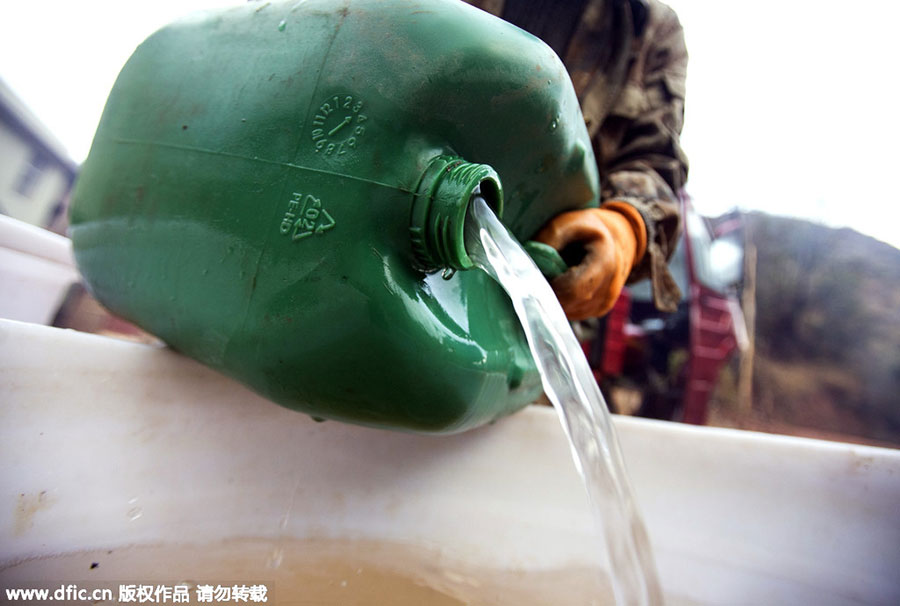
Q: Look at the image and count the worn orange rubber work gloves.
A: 1